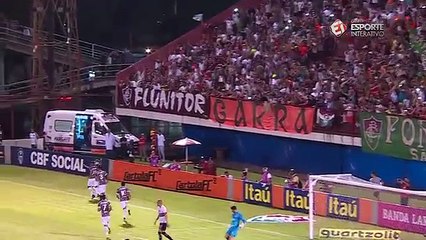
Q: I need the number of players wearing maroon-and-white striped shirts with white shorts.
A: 4